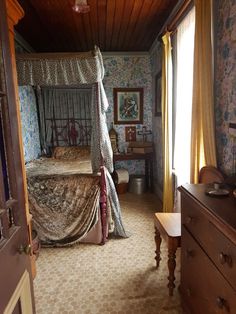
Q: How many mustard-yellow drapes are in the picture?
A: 2